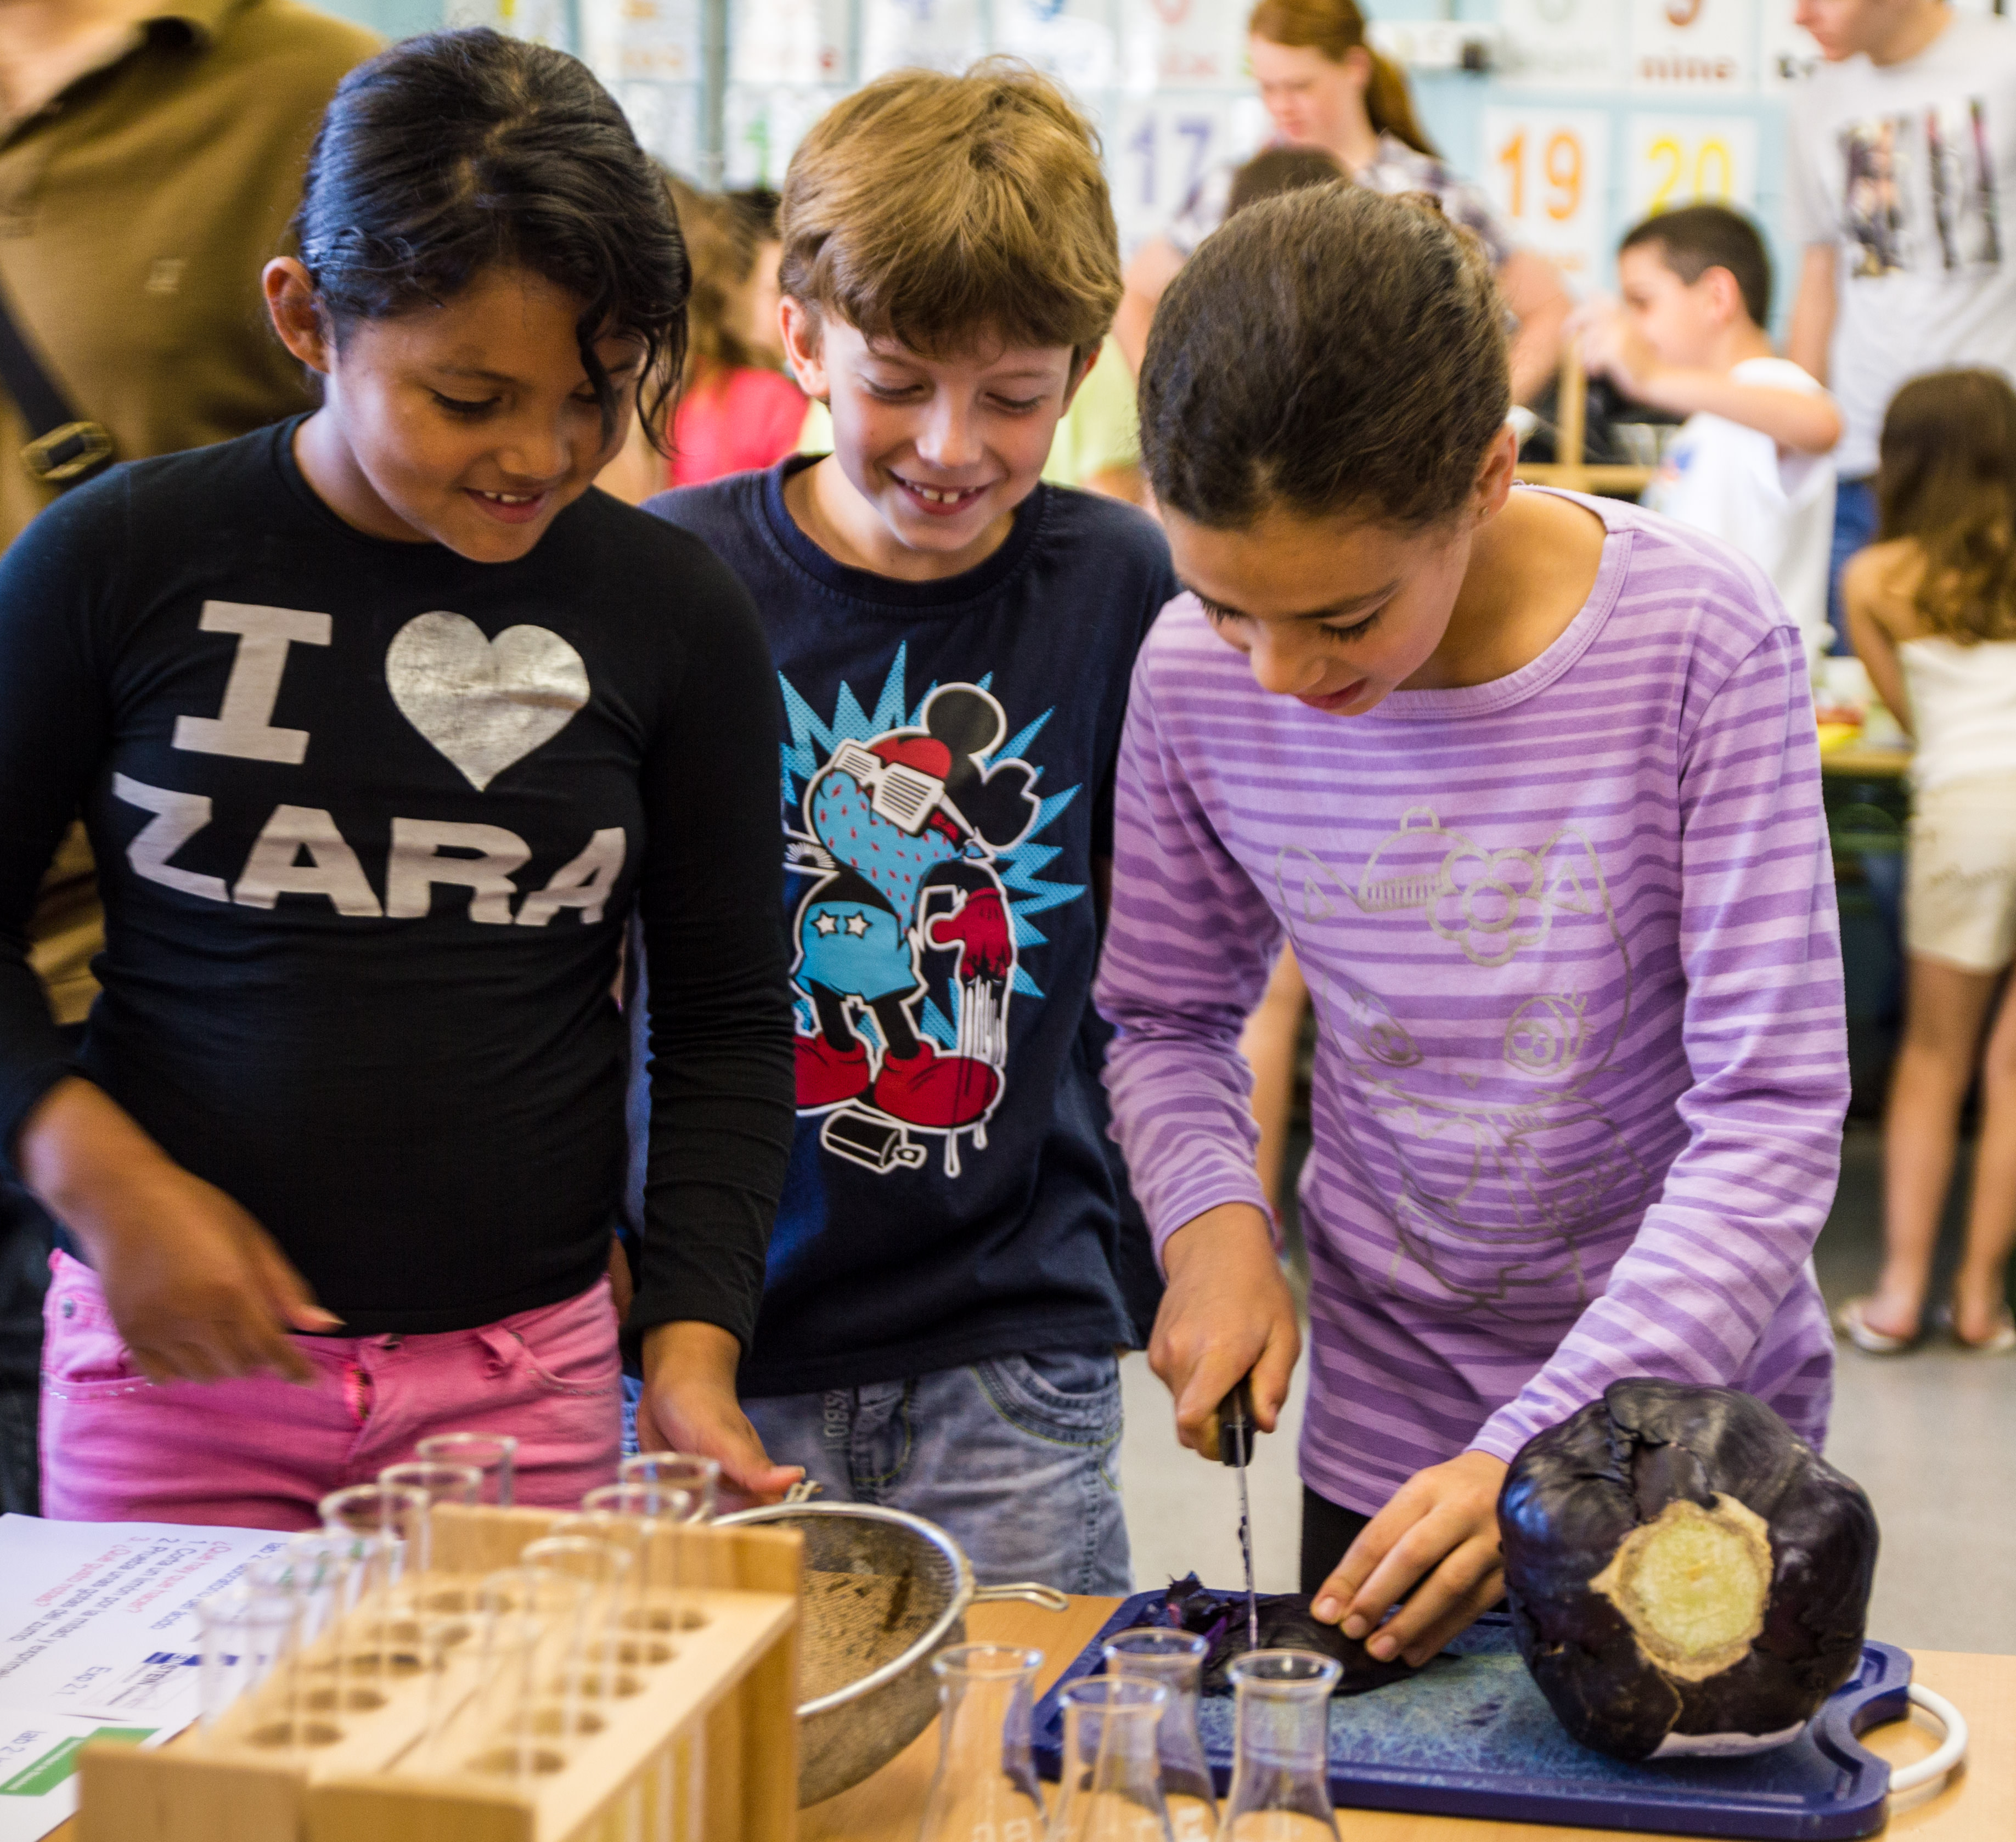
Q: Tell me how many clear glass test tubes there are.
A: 12